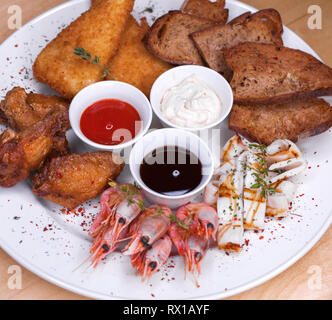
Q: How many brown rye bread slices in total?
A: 5